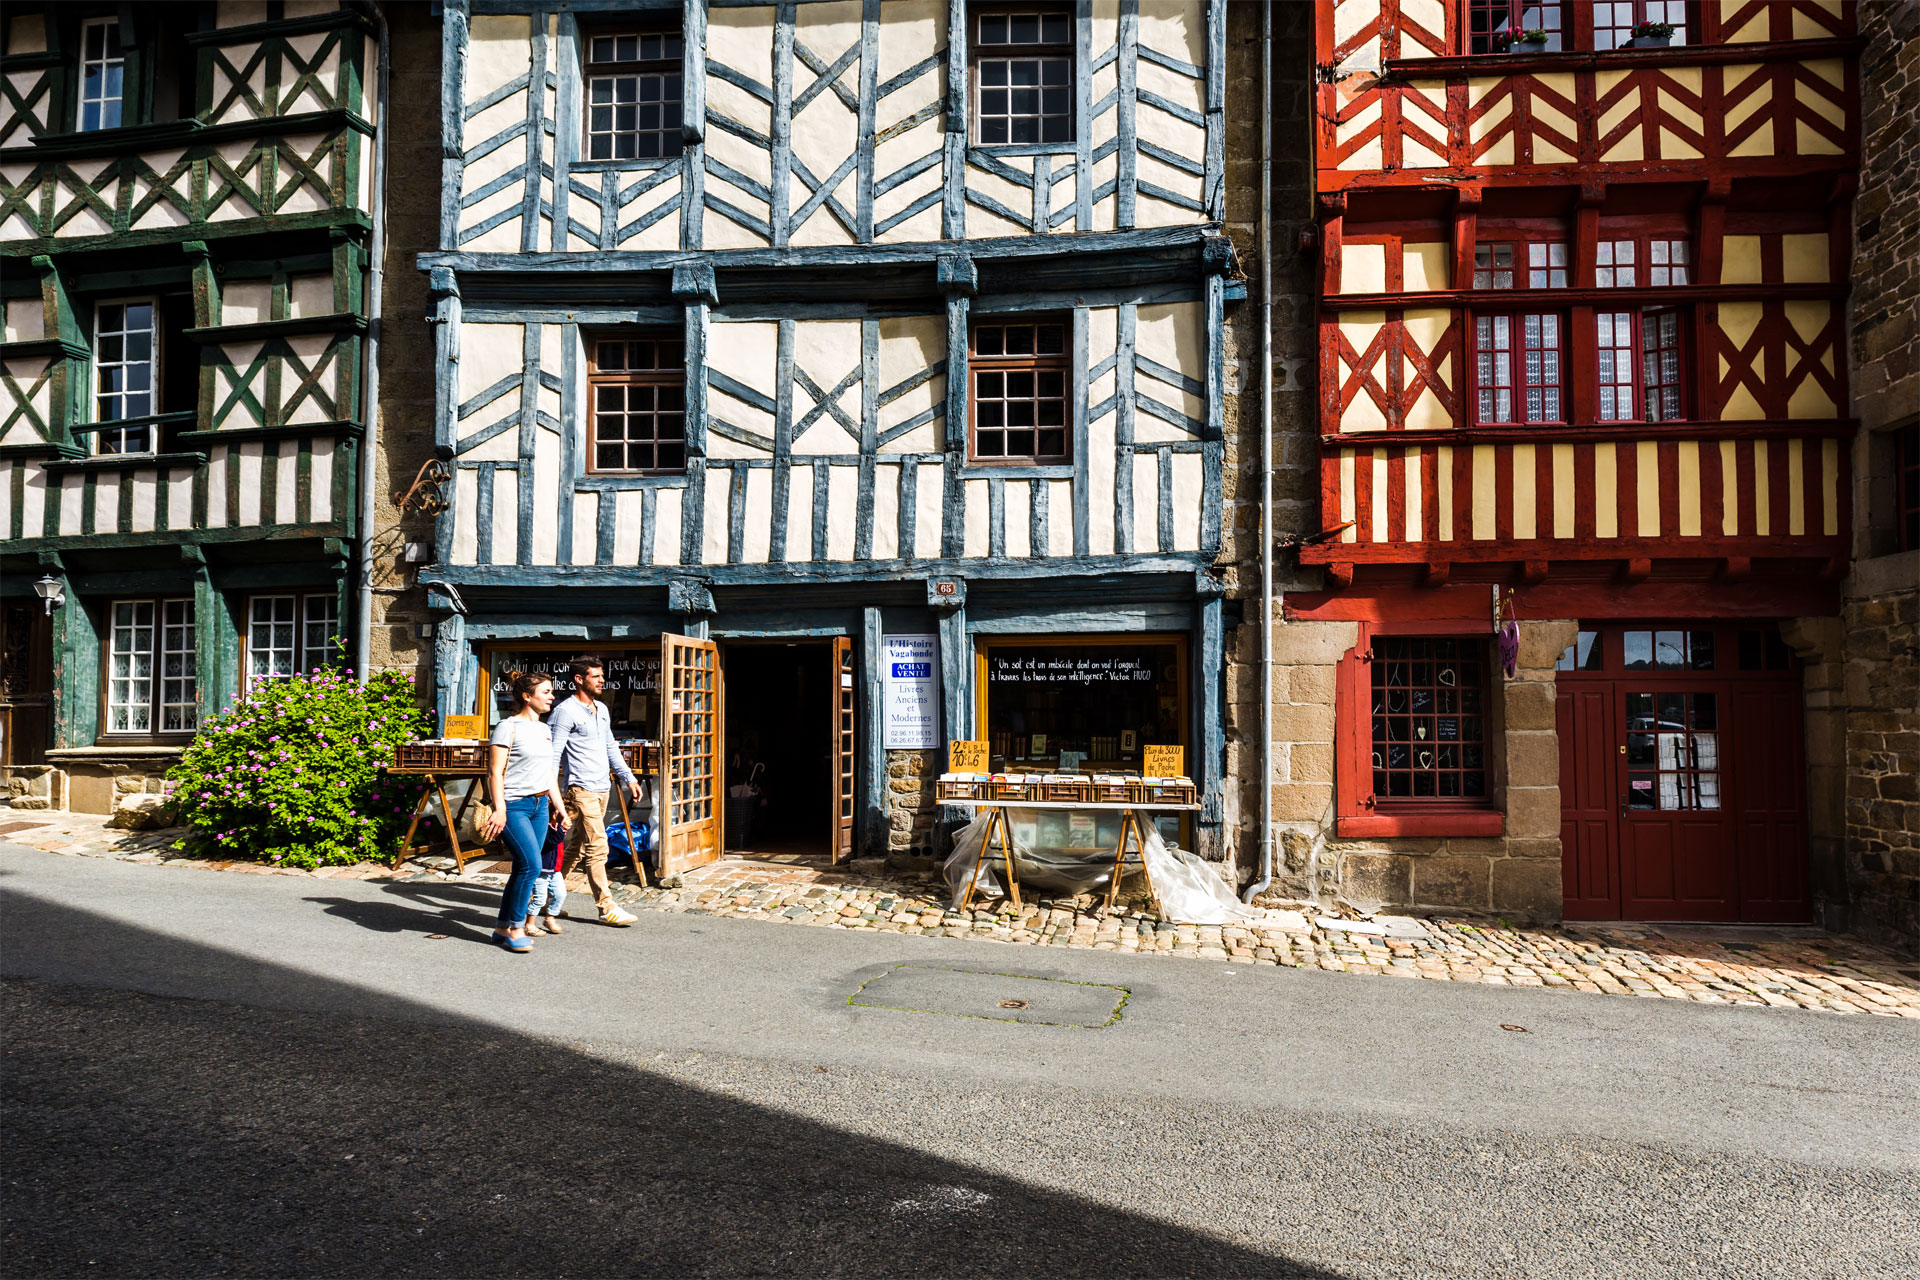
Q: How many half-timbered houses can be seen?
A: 3